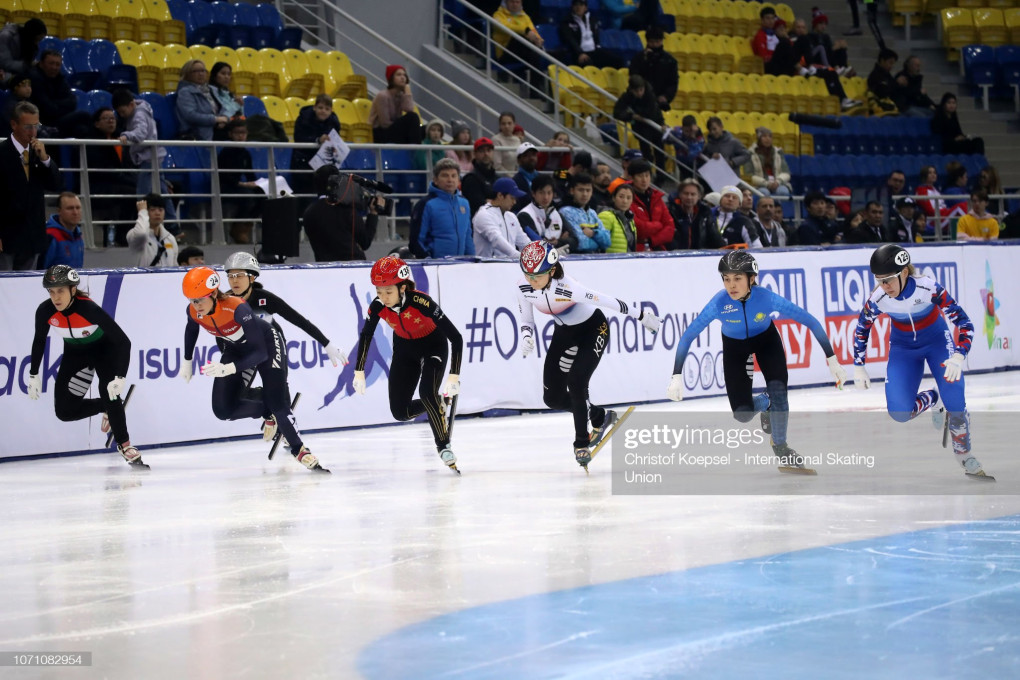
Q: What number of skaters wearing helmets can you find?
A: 7